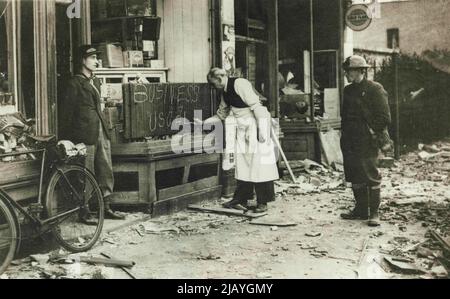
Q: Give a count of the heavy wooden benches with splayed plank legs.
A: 0